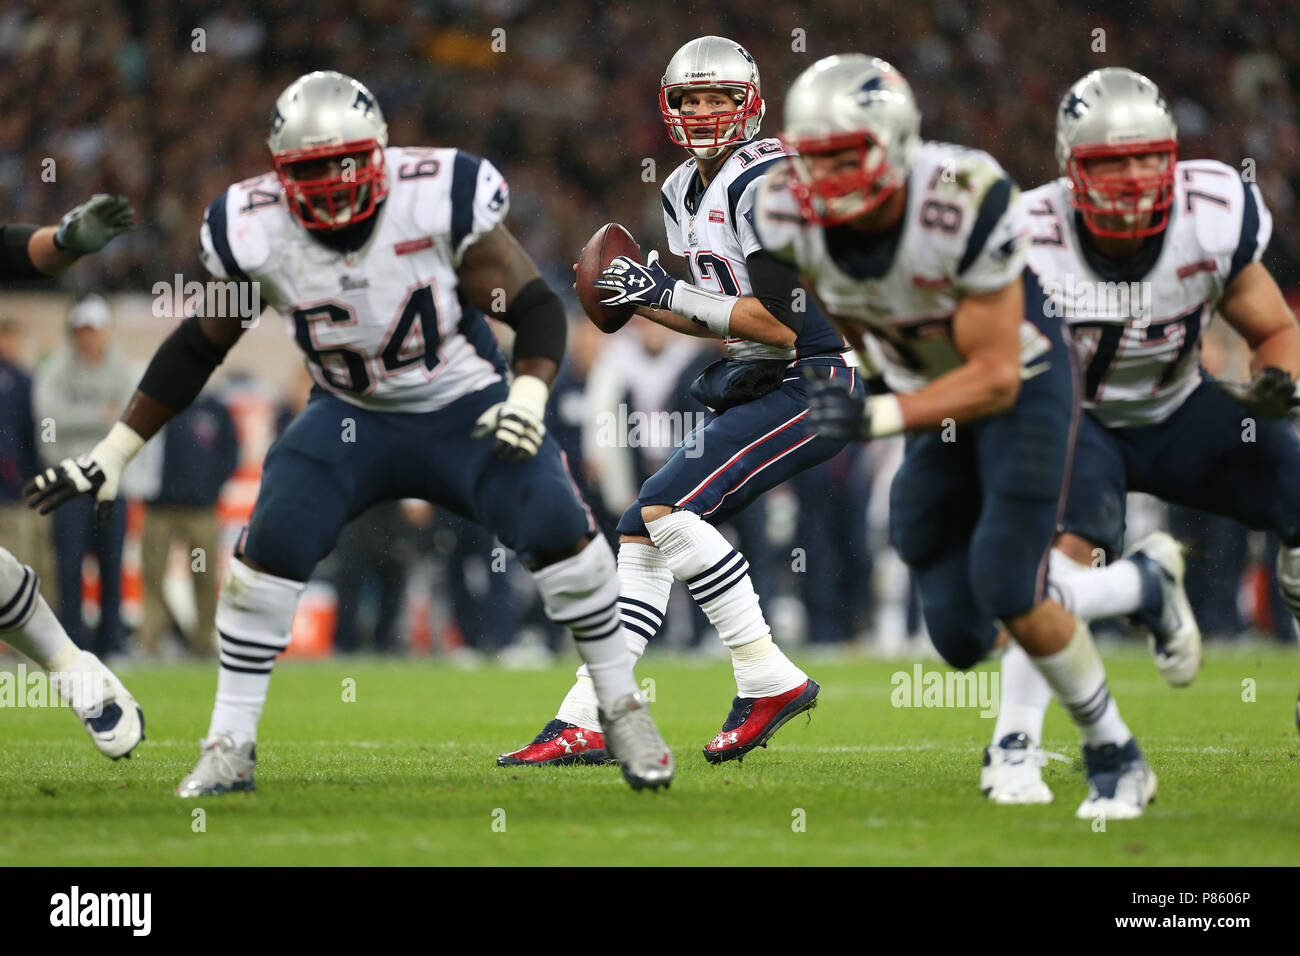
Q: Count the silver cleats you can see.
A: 2